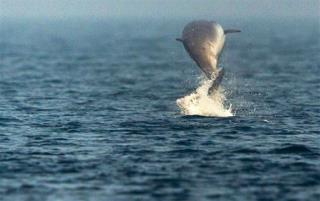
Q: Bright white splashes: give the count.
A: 1